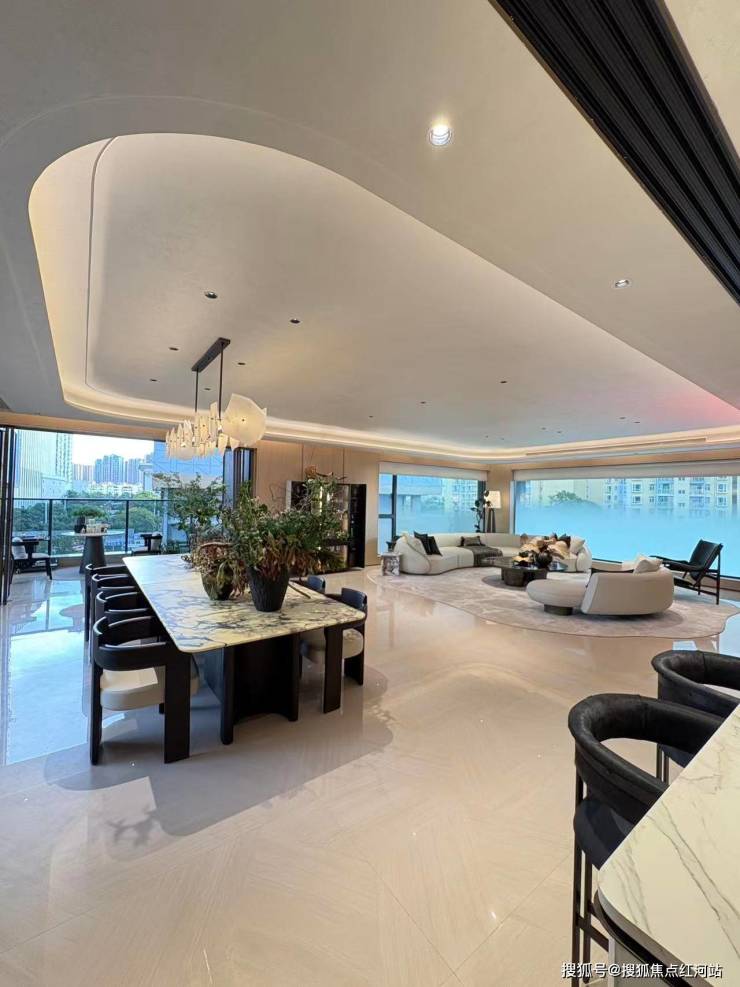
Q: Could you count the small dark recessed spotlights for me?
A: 15